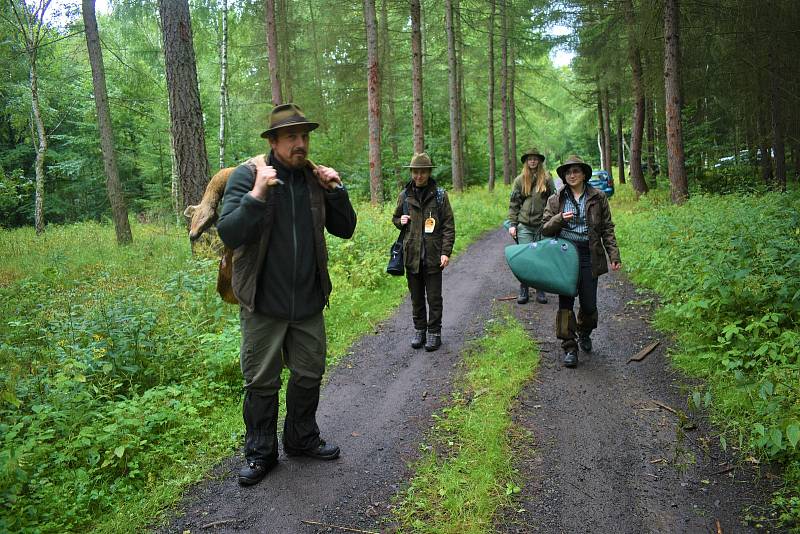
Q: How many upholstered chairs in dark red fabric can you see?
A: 0